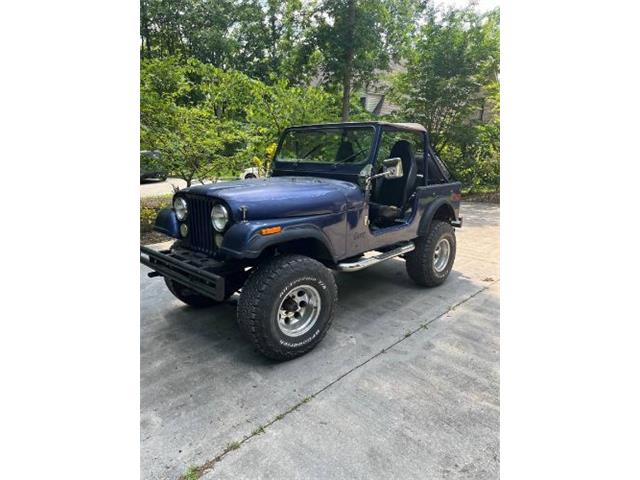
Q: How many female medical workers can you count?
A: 0